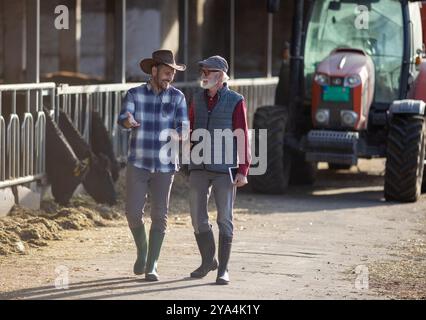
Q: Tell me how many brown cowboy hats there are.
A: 1